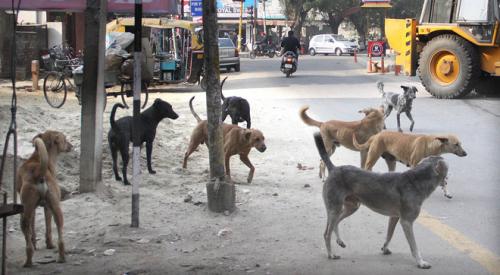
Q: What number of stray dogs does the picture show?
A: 8